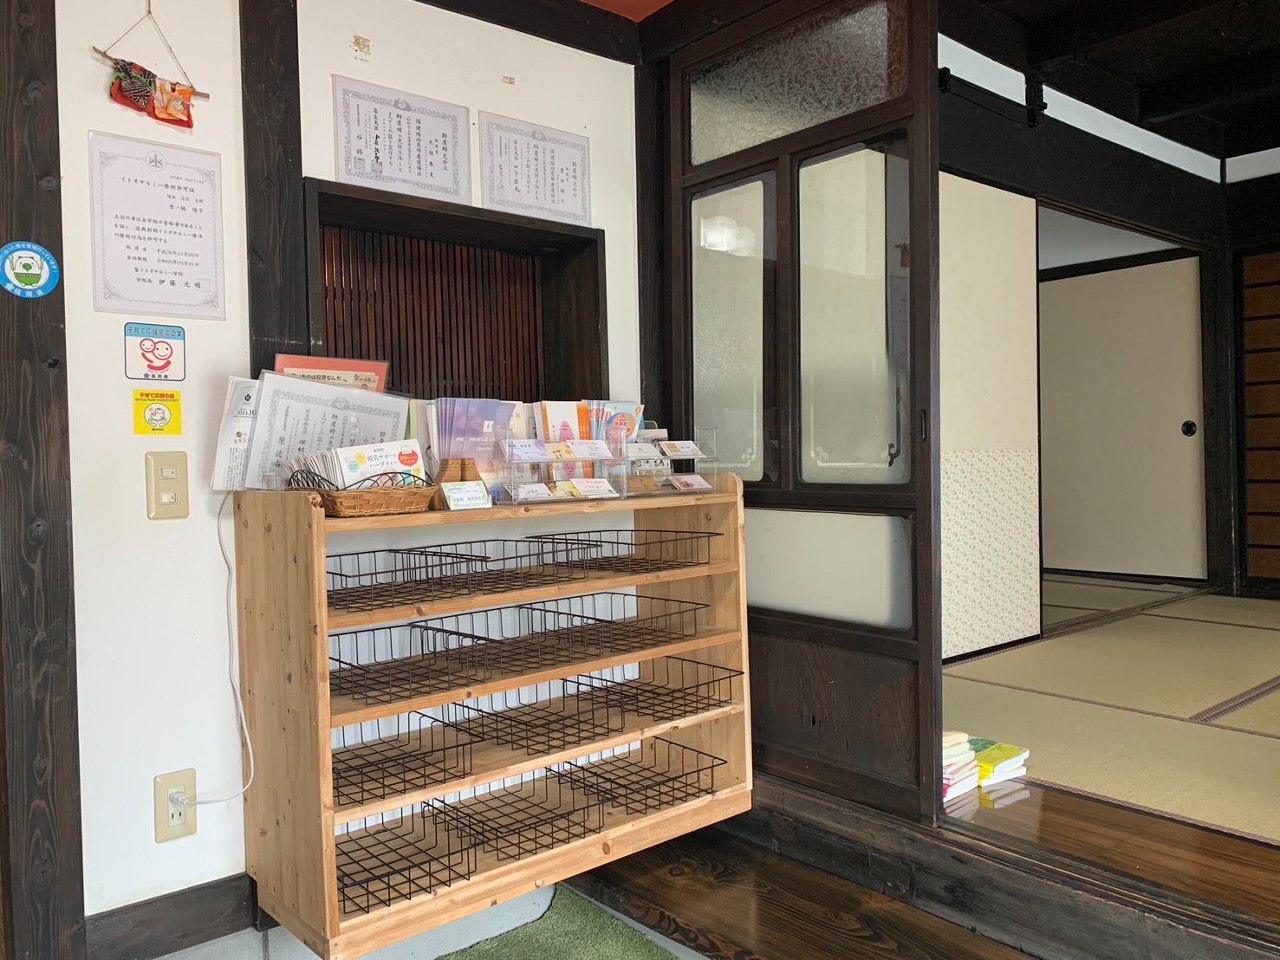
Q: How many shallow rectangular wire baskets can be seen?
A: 12